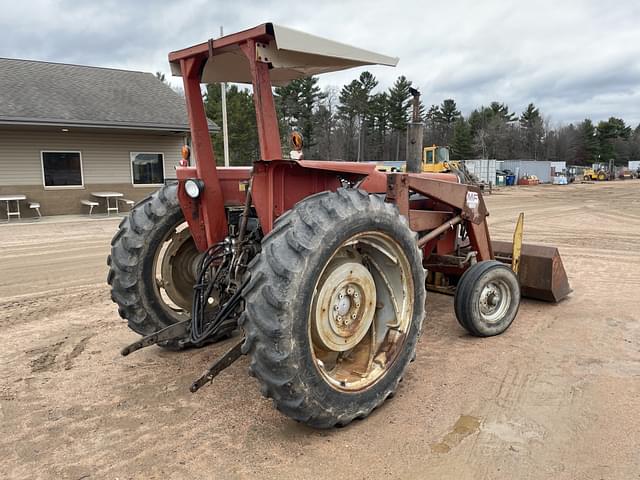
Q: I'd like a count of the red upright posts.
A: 2